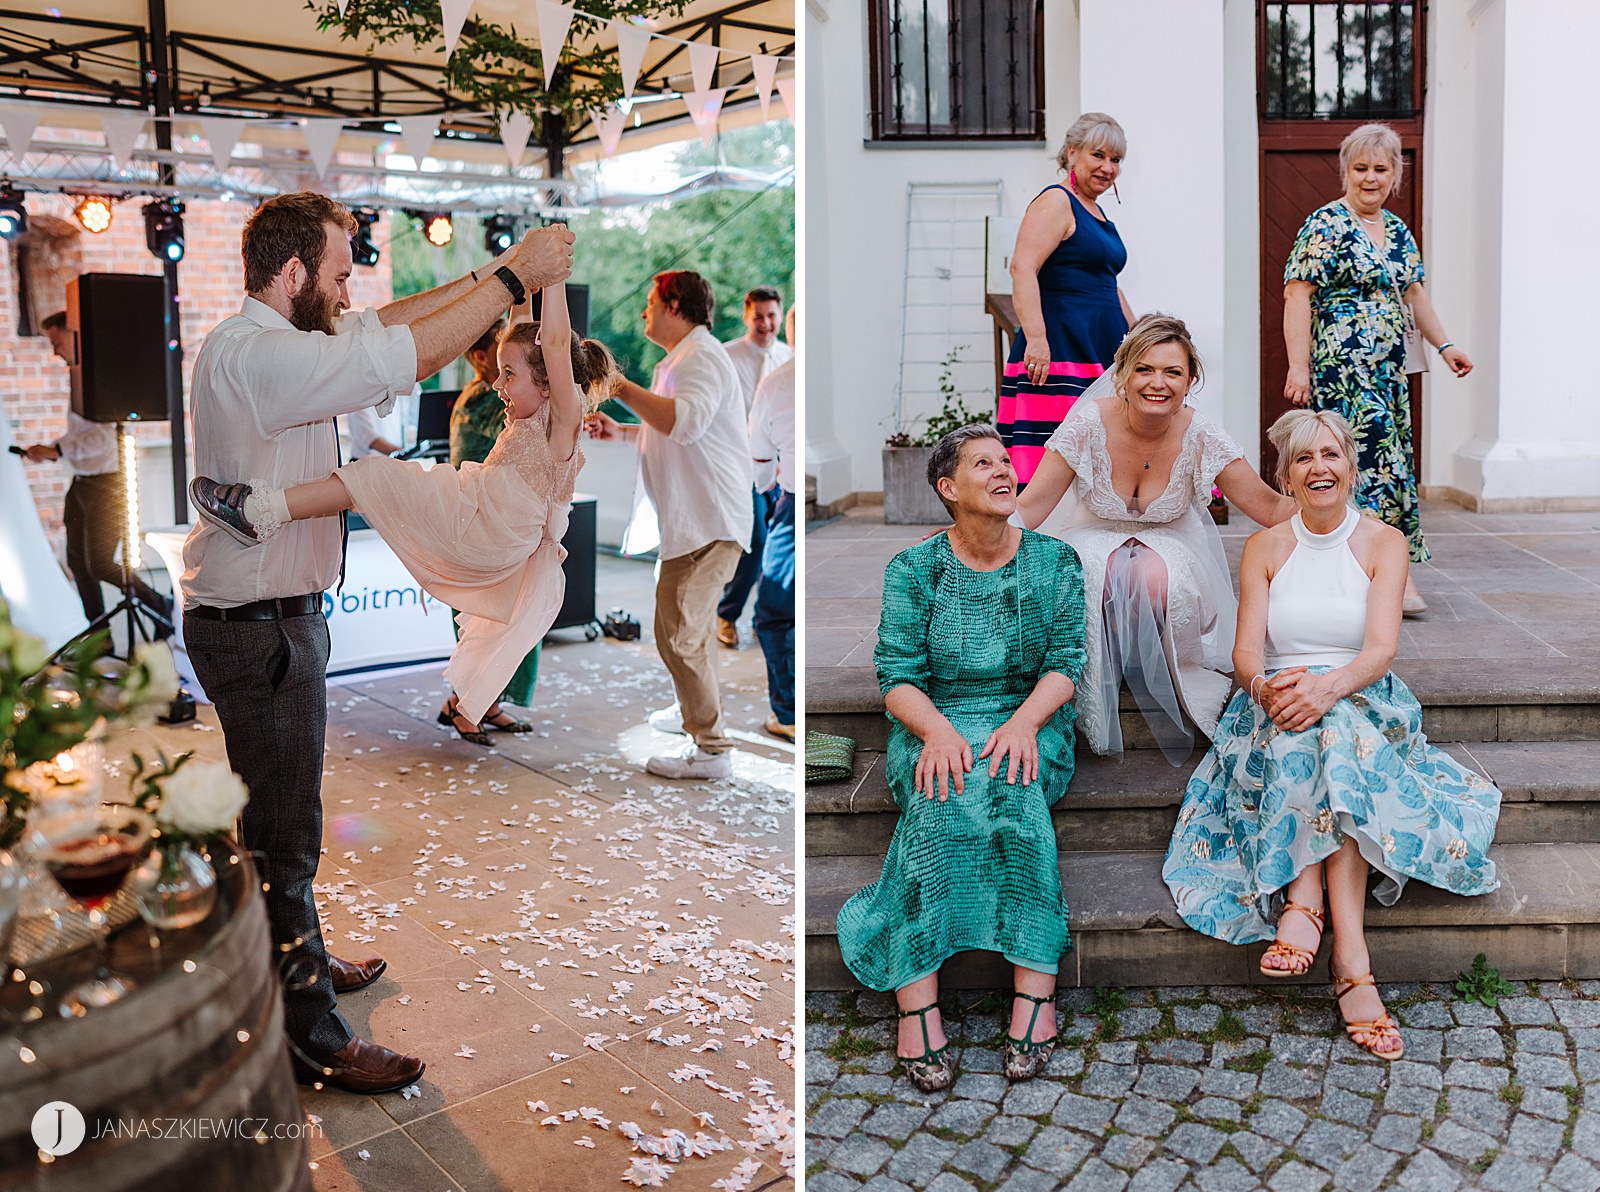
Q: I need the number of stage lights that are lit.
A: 6